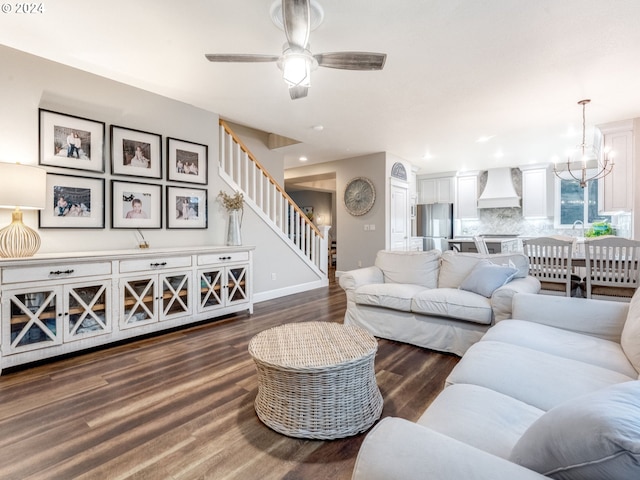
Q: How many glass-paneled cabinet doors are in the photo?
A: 6